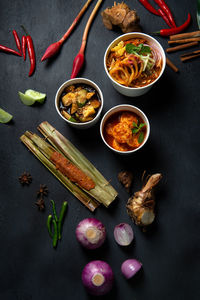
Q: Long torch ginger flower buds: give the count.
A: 2